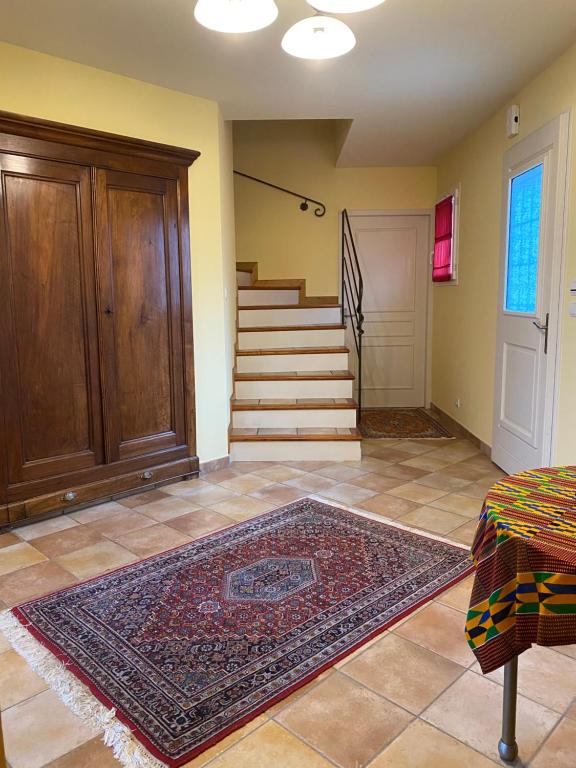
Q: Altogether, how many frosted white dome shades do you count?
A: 3